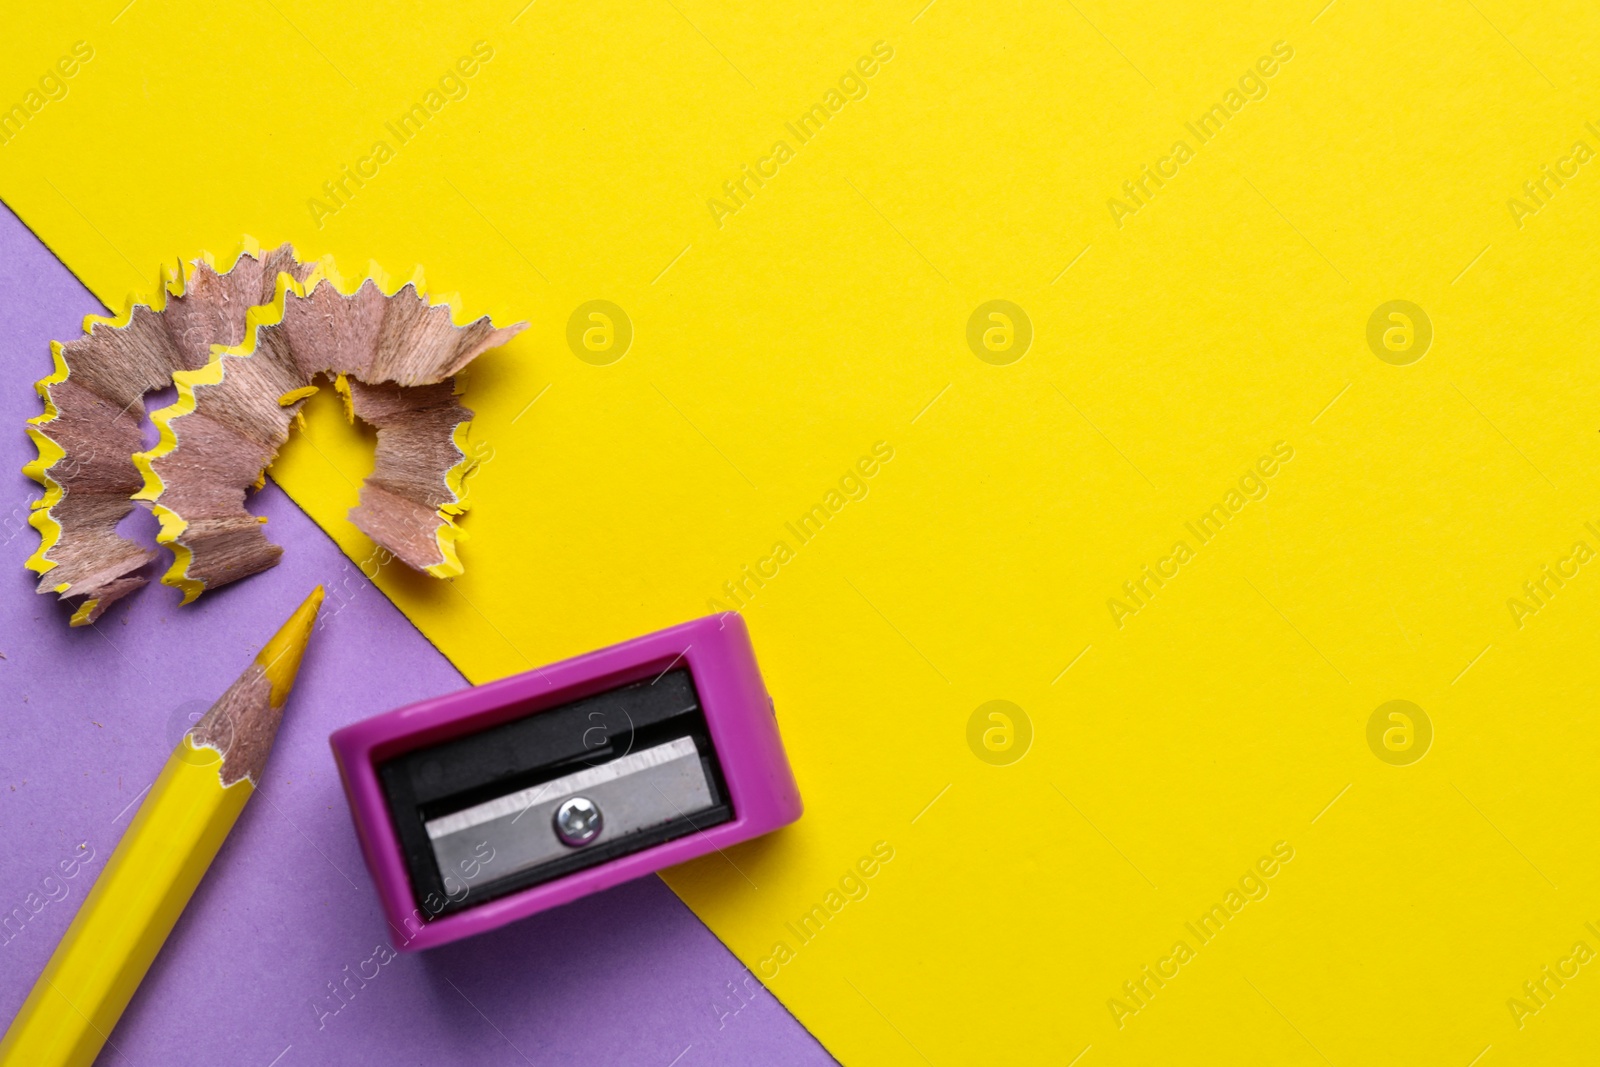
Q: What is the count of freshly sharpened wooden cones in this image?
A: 1